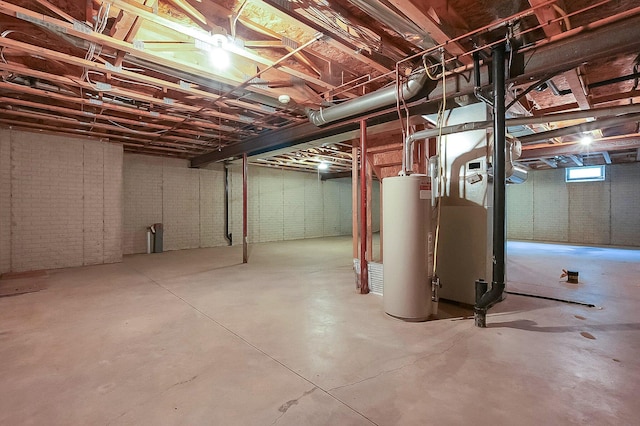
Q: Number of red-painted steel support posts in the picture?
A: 2